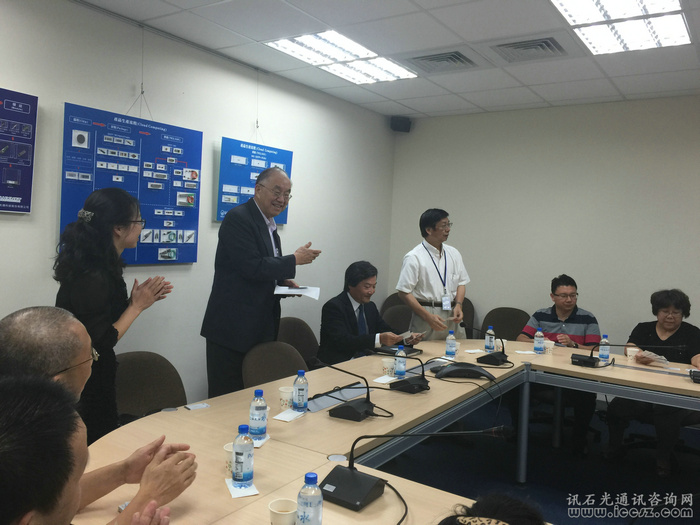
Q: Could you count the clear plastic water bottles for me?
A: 9